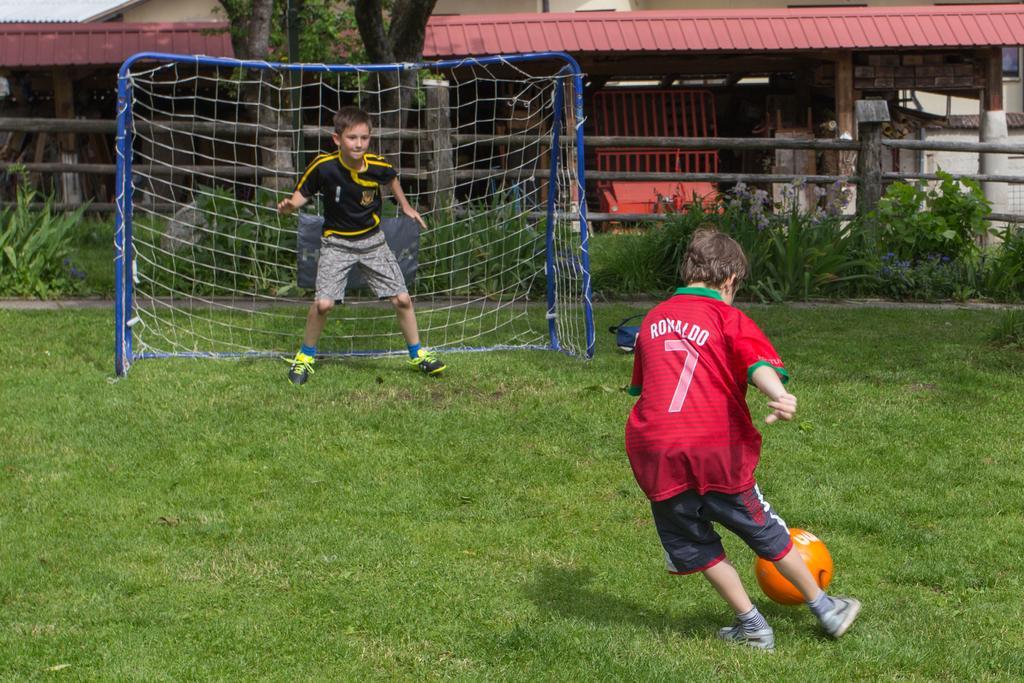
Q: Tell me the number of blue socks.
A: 2